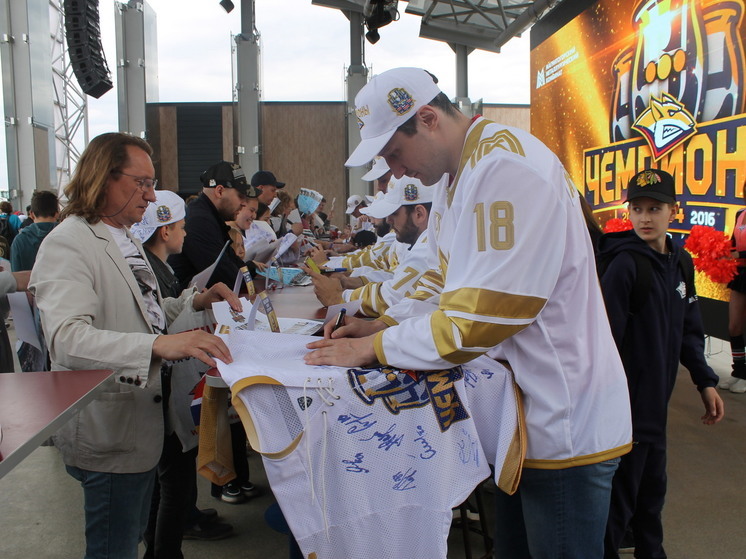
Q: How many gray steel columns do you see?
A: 5